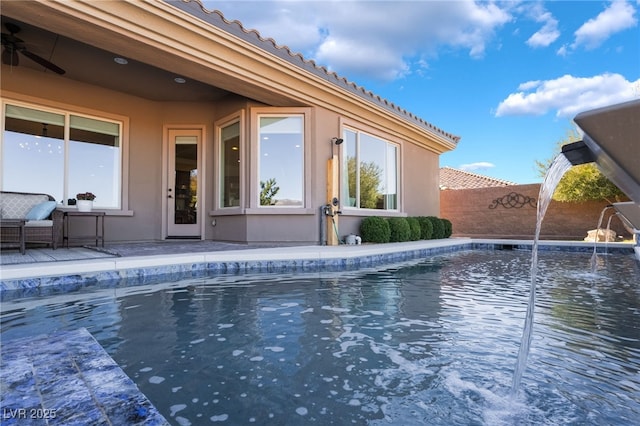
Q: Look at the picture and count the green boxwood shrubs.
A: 6